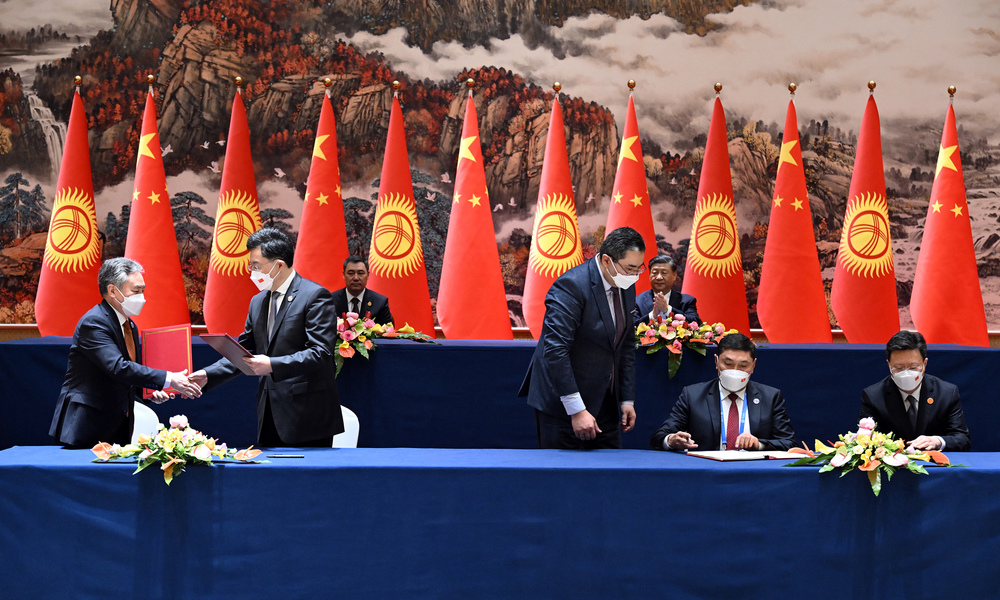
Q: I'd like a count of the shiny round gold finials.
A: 12